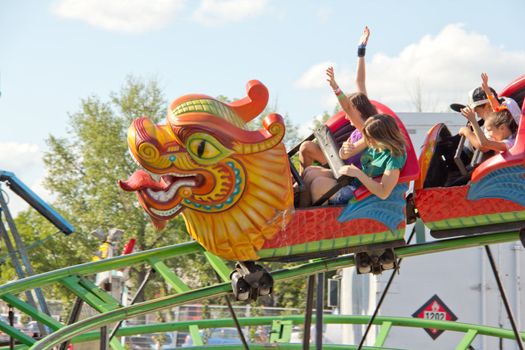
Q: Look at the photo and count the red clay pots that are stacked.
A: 0